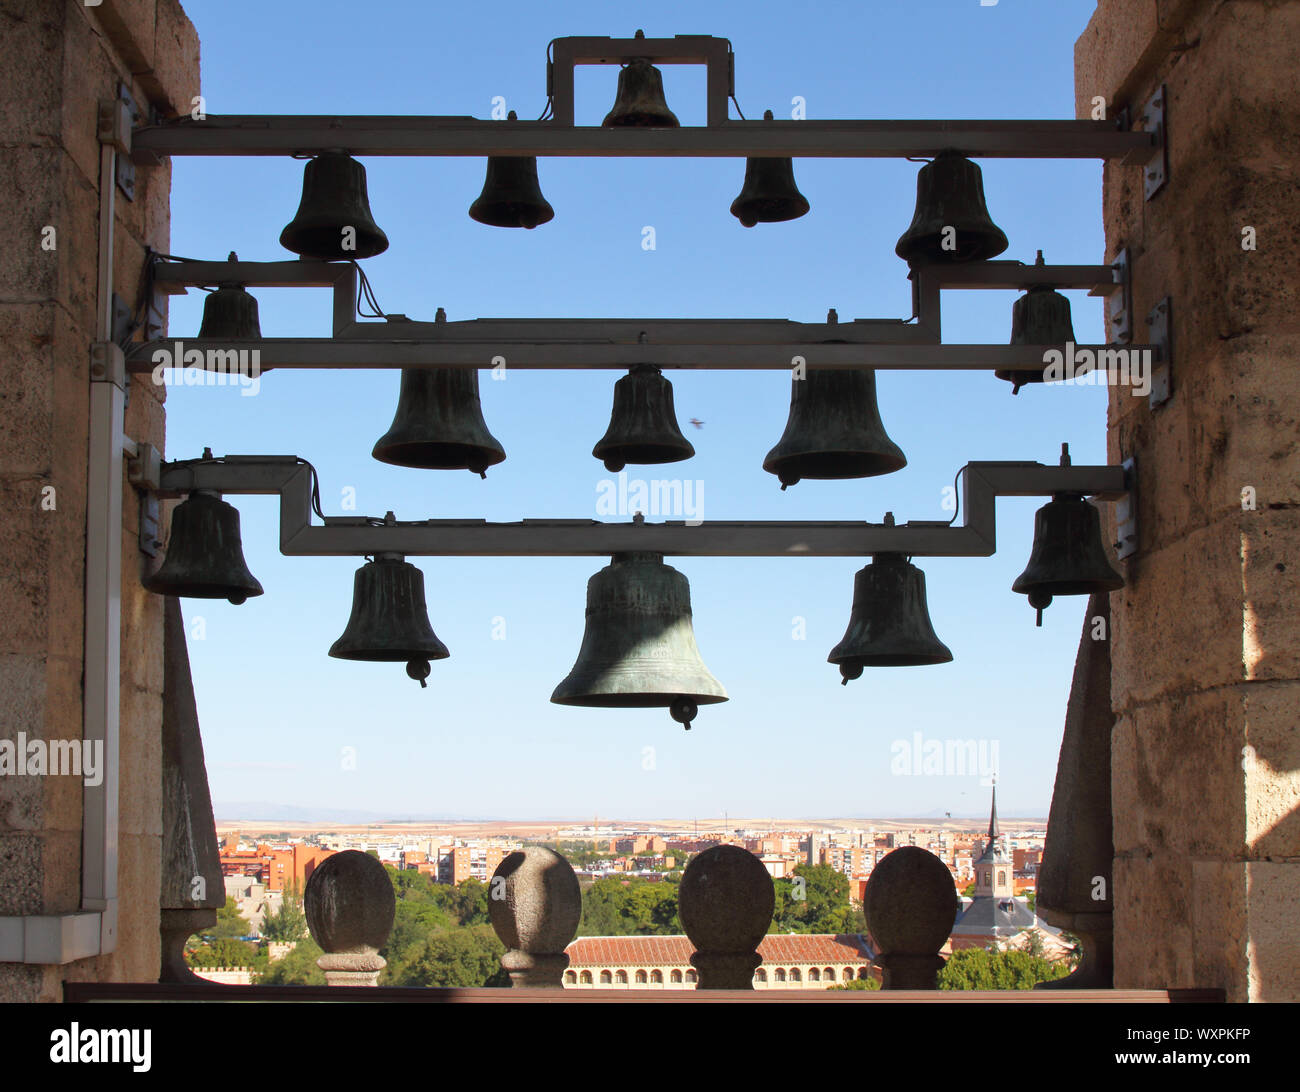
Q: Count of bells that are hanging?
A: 15